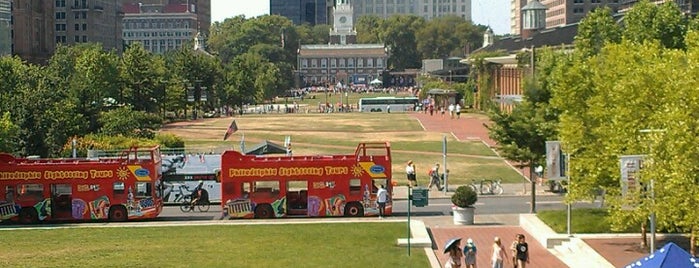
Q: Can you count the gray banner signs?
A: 2